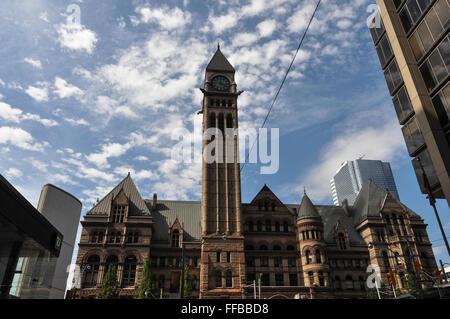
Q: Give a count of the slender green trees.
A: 3